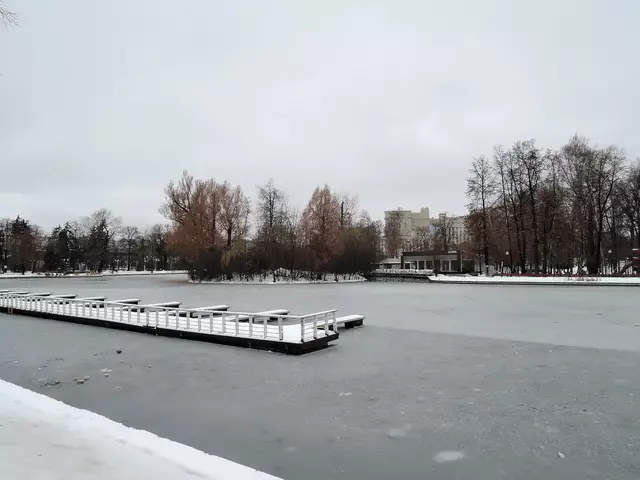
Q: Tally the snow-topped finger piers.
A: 10